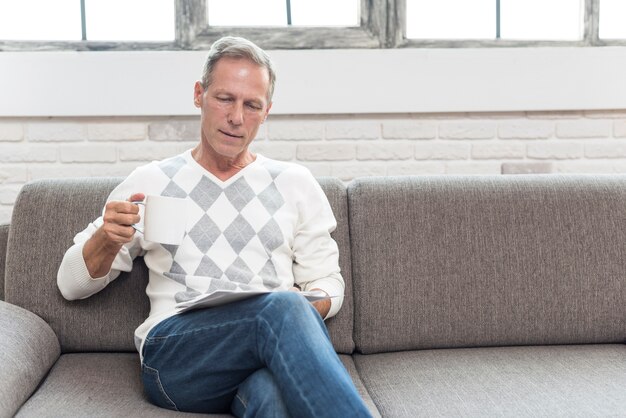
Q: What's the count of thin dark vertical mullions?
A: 3